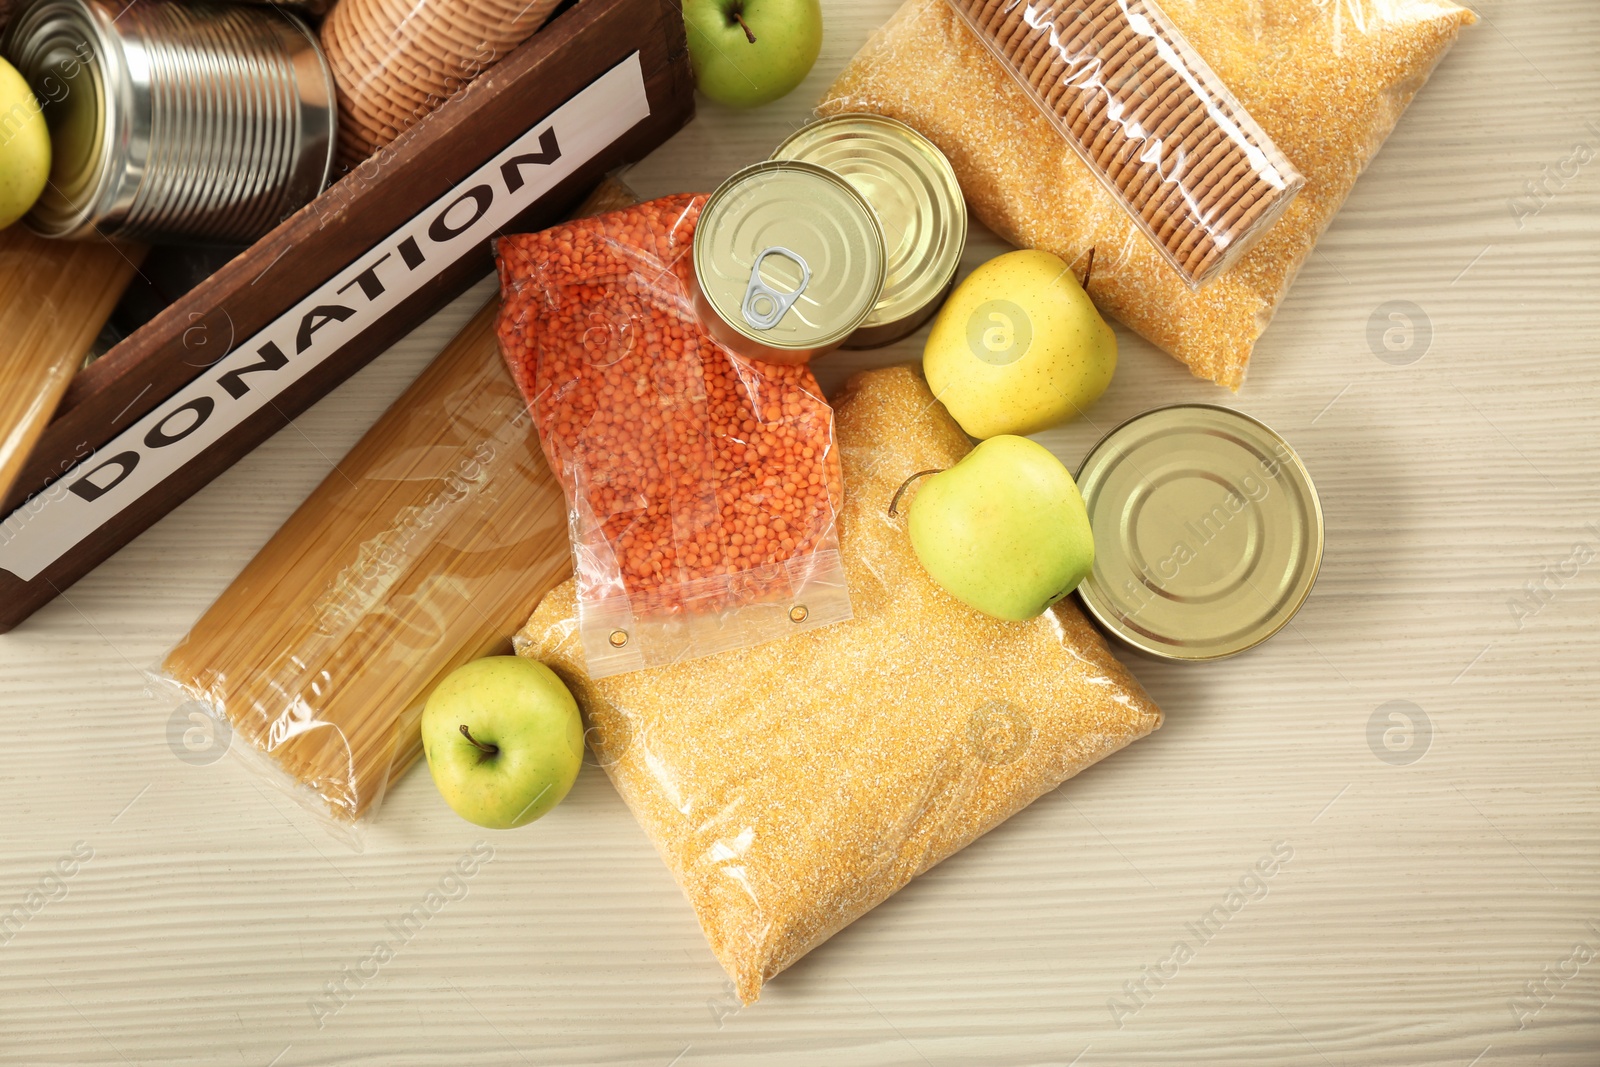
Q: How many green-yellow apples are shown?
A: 5